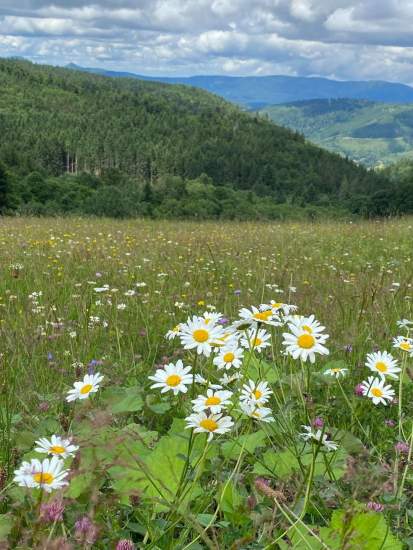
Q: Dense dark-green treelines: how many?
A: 1